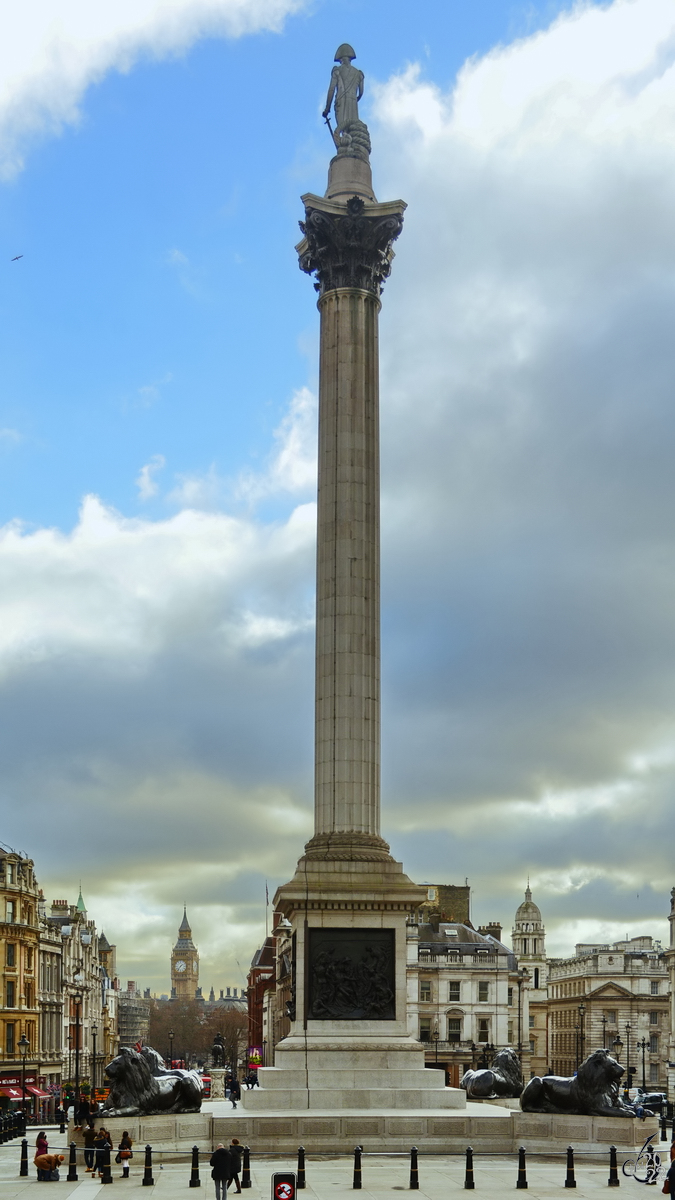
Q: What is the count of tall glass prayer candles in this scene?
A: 0